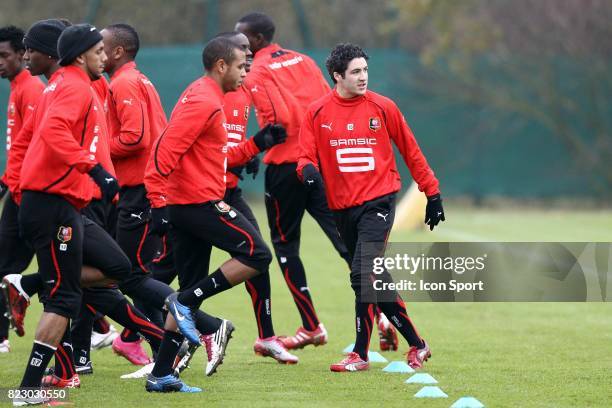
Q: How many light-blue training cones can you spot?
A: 6